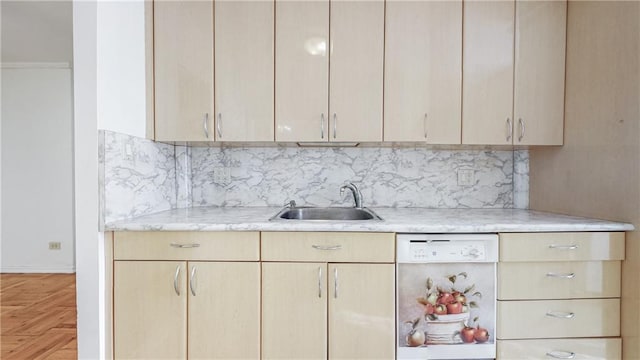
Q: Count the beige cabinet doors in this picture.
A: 11